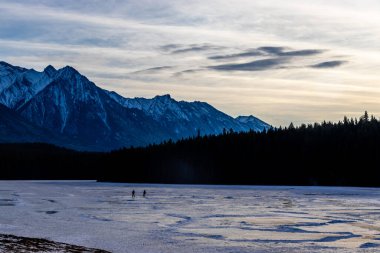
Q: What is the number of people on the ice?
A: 2